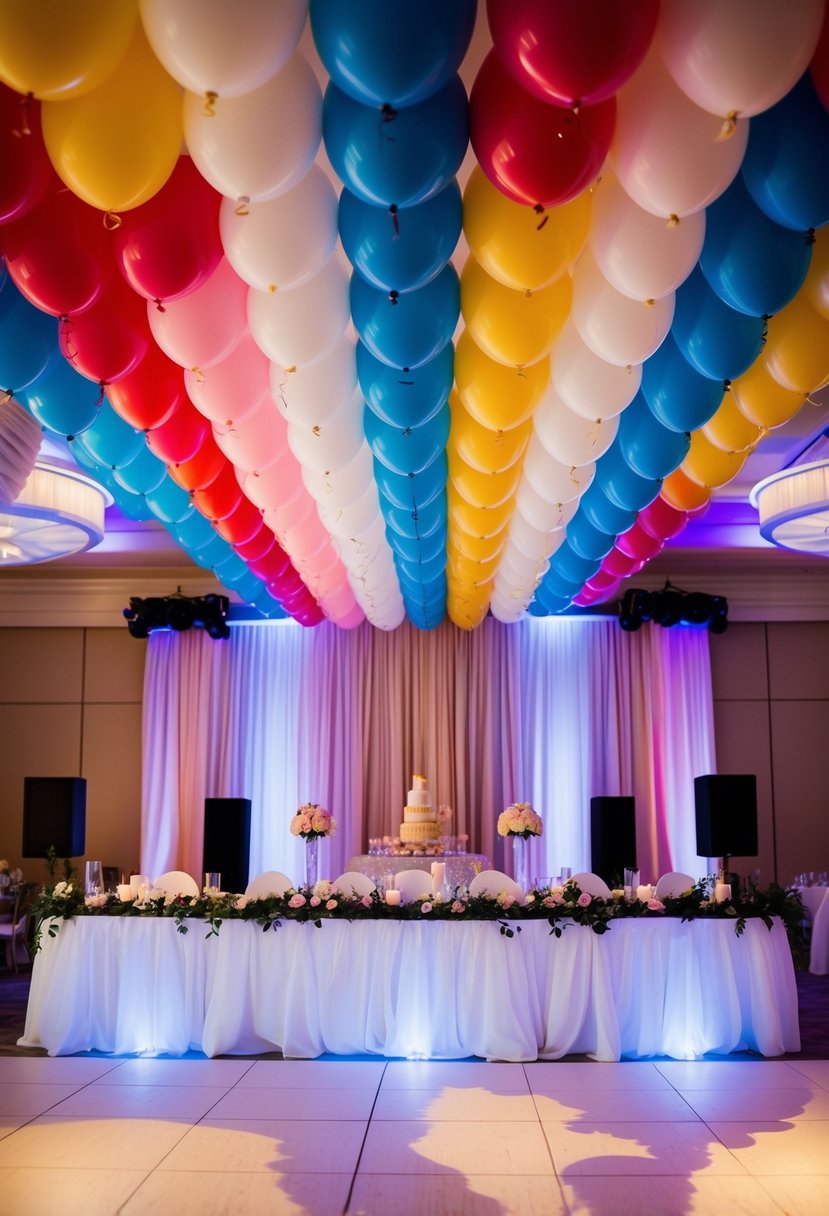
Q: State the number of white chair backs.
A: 7